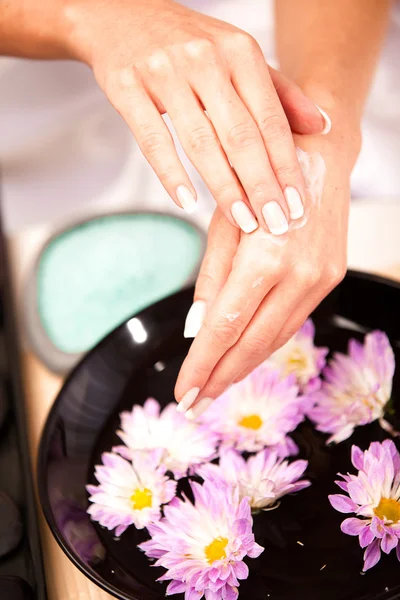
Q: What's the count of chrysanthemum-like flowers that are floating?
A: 8